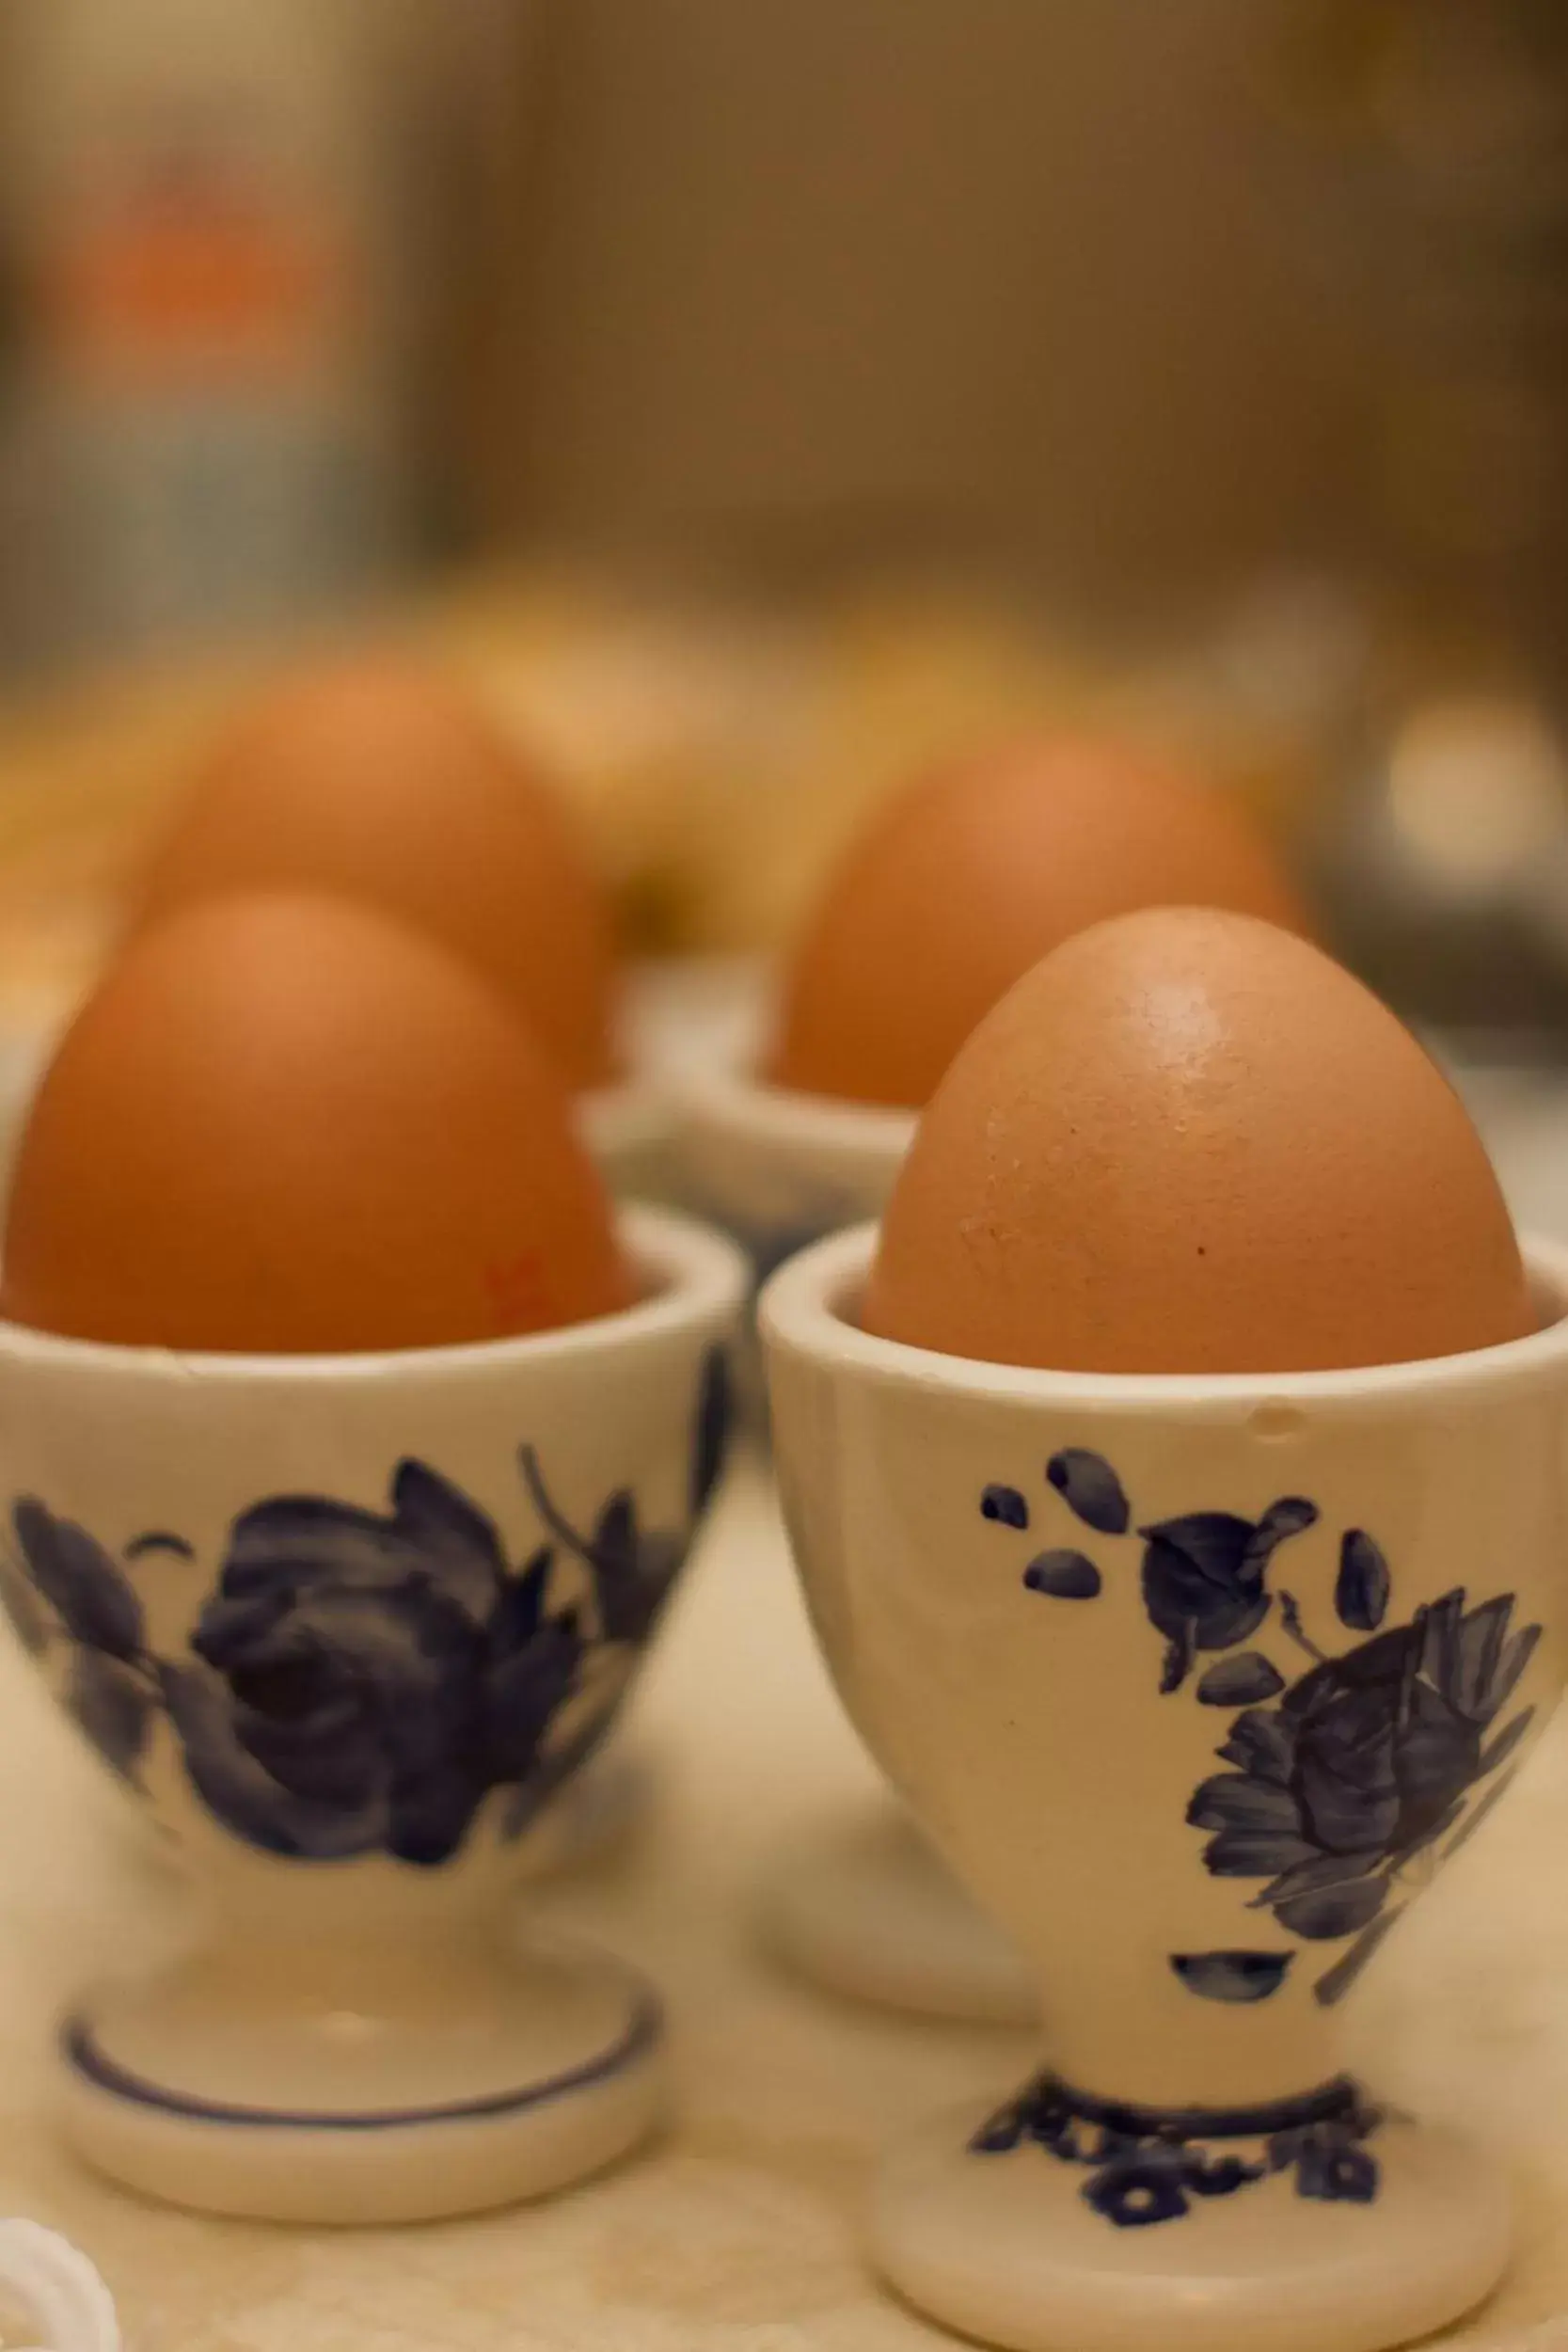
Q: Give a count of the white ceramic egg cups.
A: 4